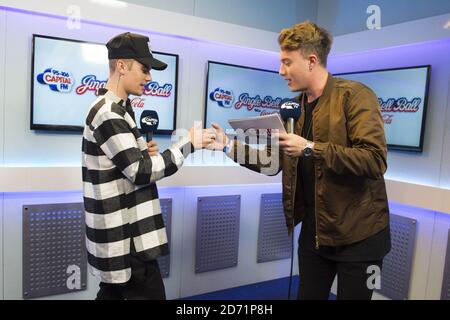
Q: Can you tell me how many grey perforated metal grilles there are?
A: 6